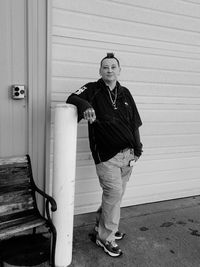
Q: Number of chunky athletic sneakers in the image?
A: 2